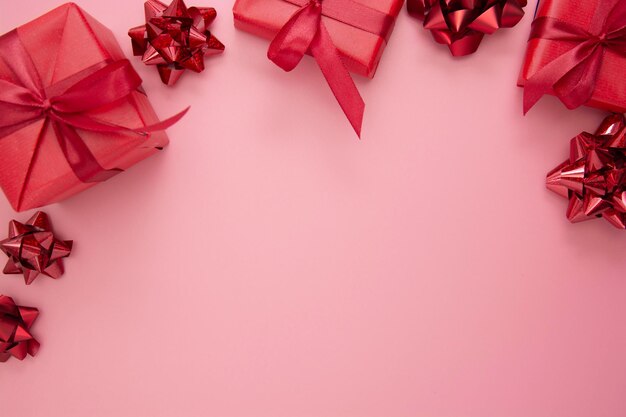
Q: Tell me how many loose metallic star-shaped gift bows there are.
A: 5